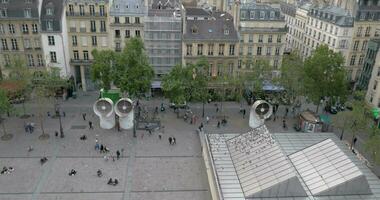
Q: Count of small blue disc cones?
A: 0